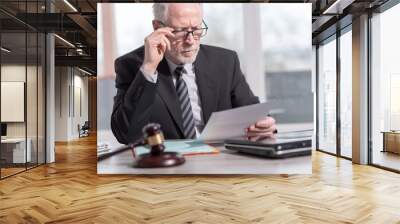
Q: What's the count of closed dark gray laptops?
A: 1